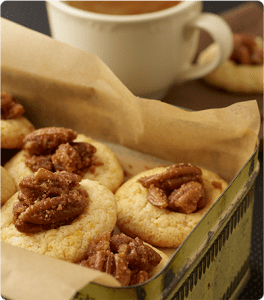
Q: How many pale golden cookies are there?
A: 7